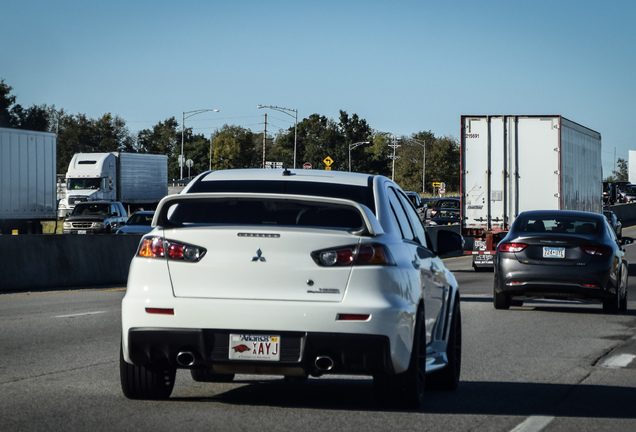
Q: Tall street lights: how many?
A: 4